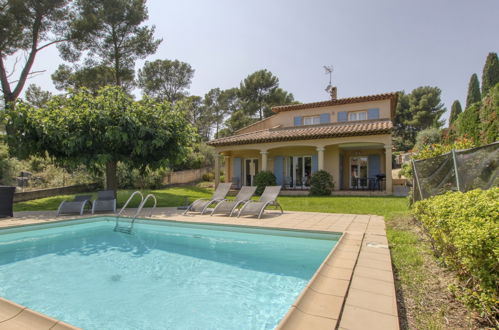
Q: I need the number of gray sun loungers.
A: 5